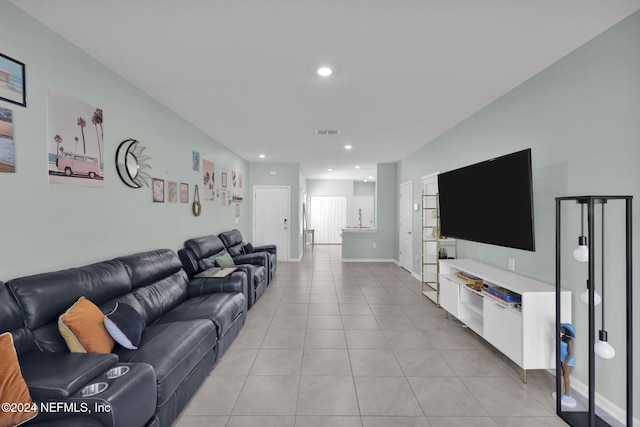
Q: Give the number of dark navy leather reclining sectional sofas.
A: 1